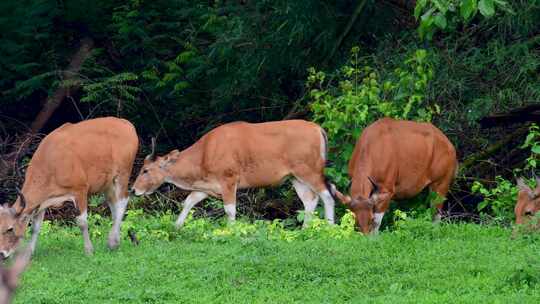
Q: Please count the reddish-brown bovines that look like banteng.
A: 4